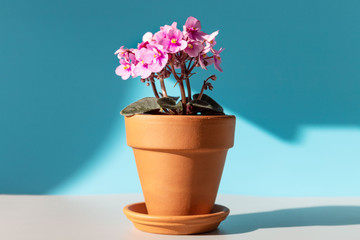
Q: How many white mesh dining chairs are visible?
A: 0